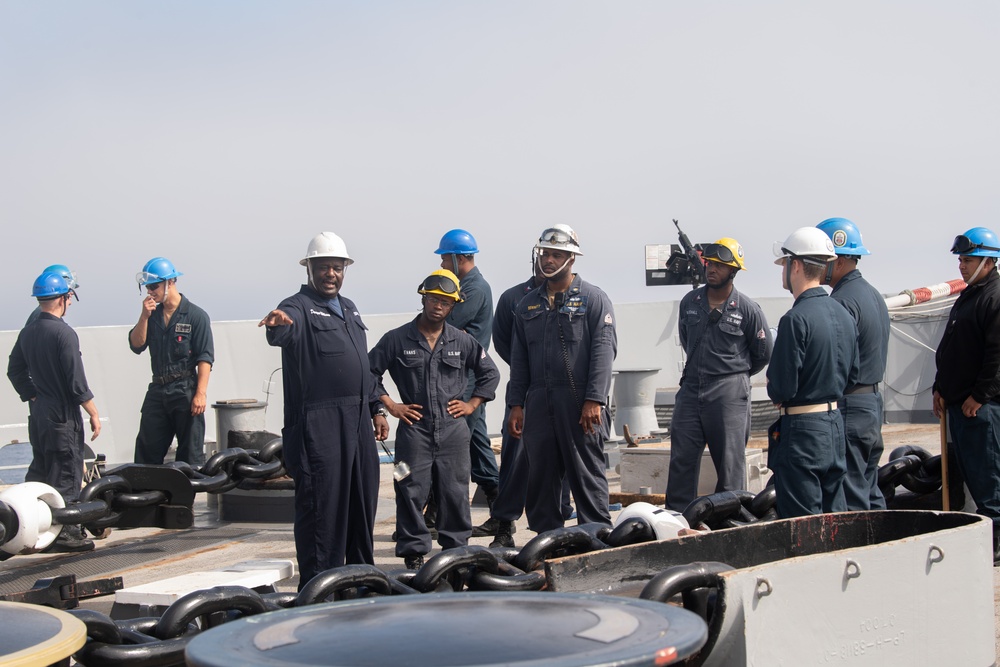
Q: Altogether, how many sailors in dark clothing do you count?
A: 12